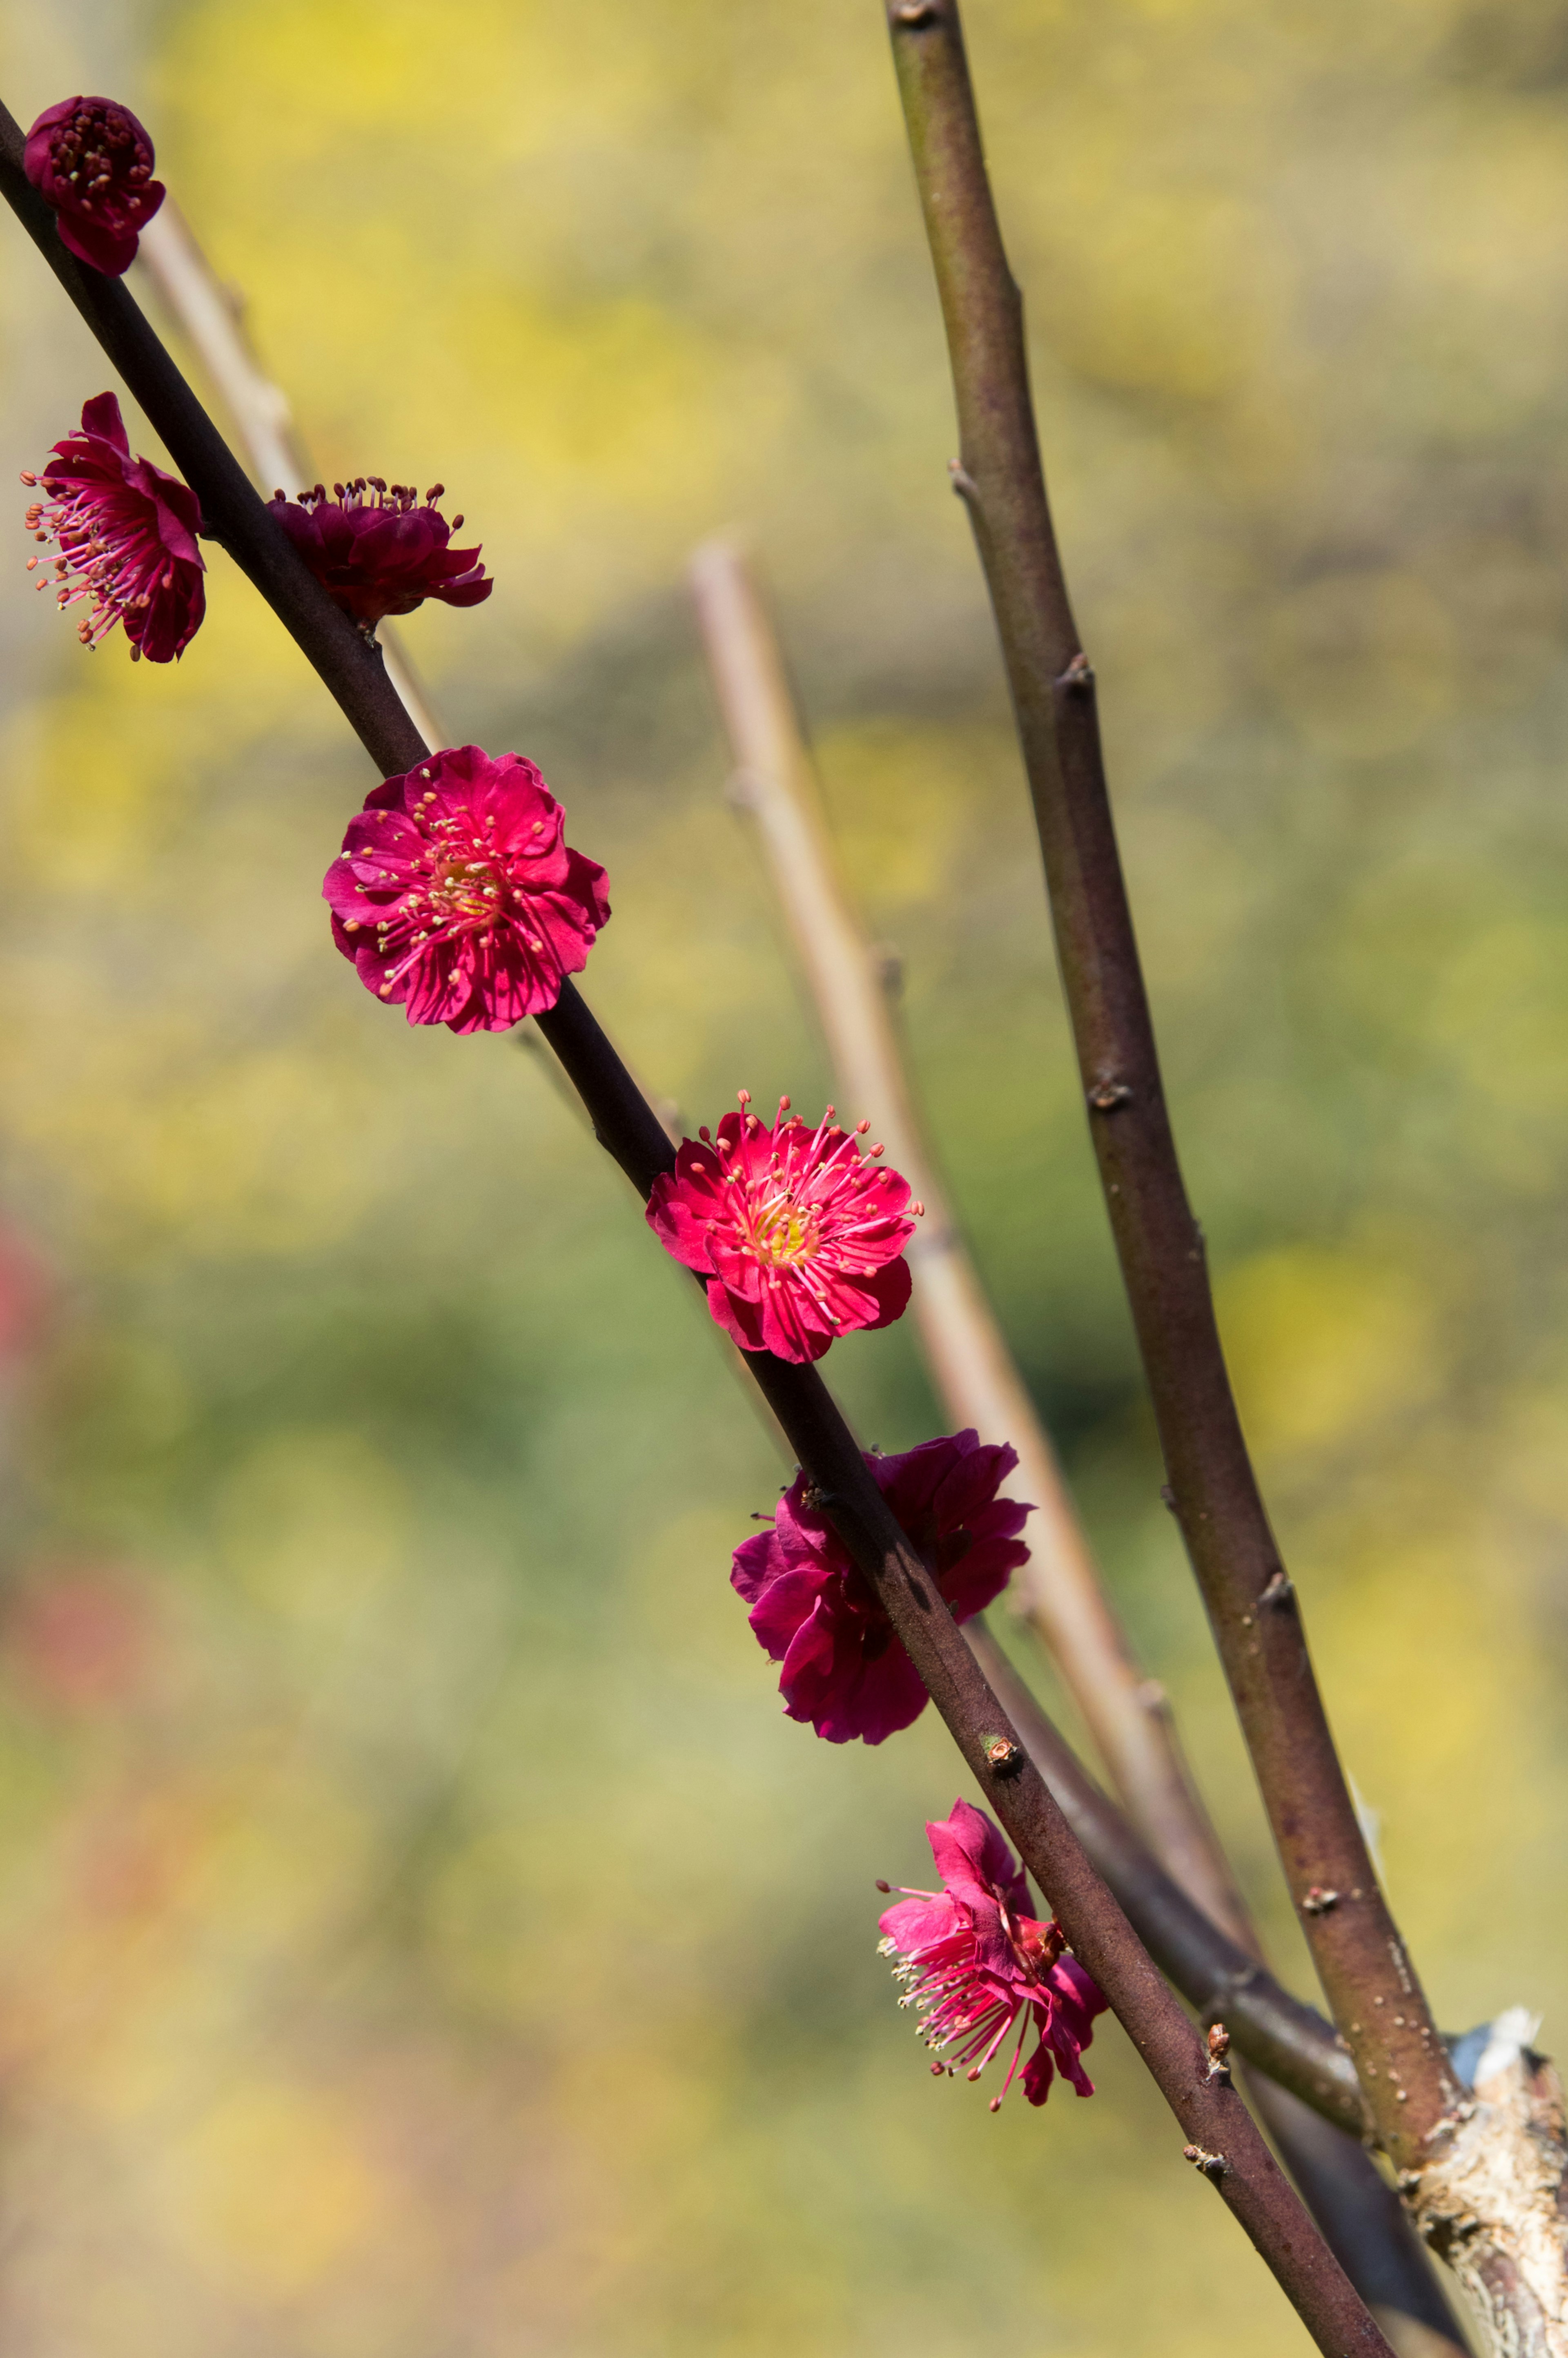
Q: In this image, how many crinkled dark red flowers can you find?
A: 7